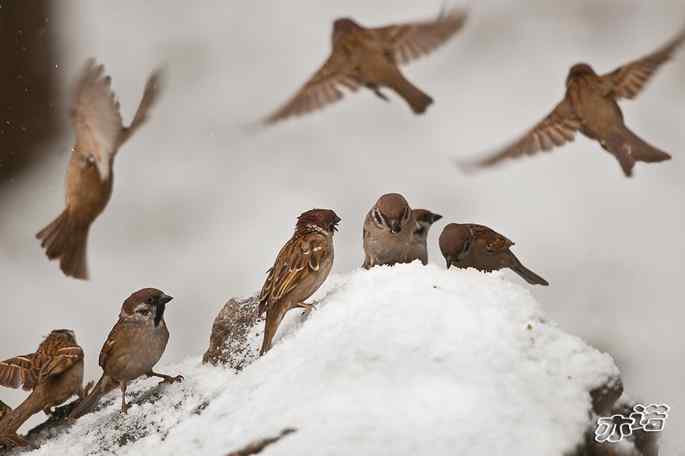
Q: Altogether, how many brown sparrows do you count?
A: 9